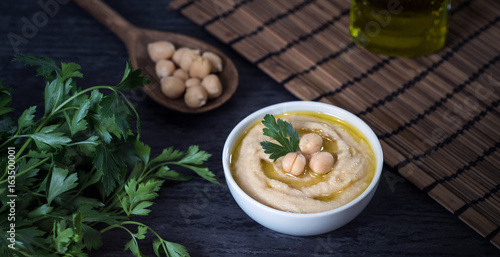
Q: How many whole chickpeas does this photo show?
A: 14